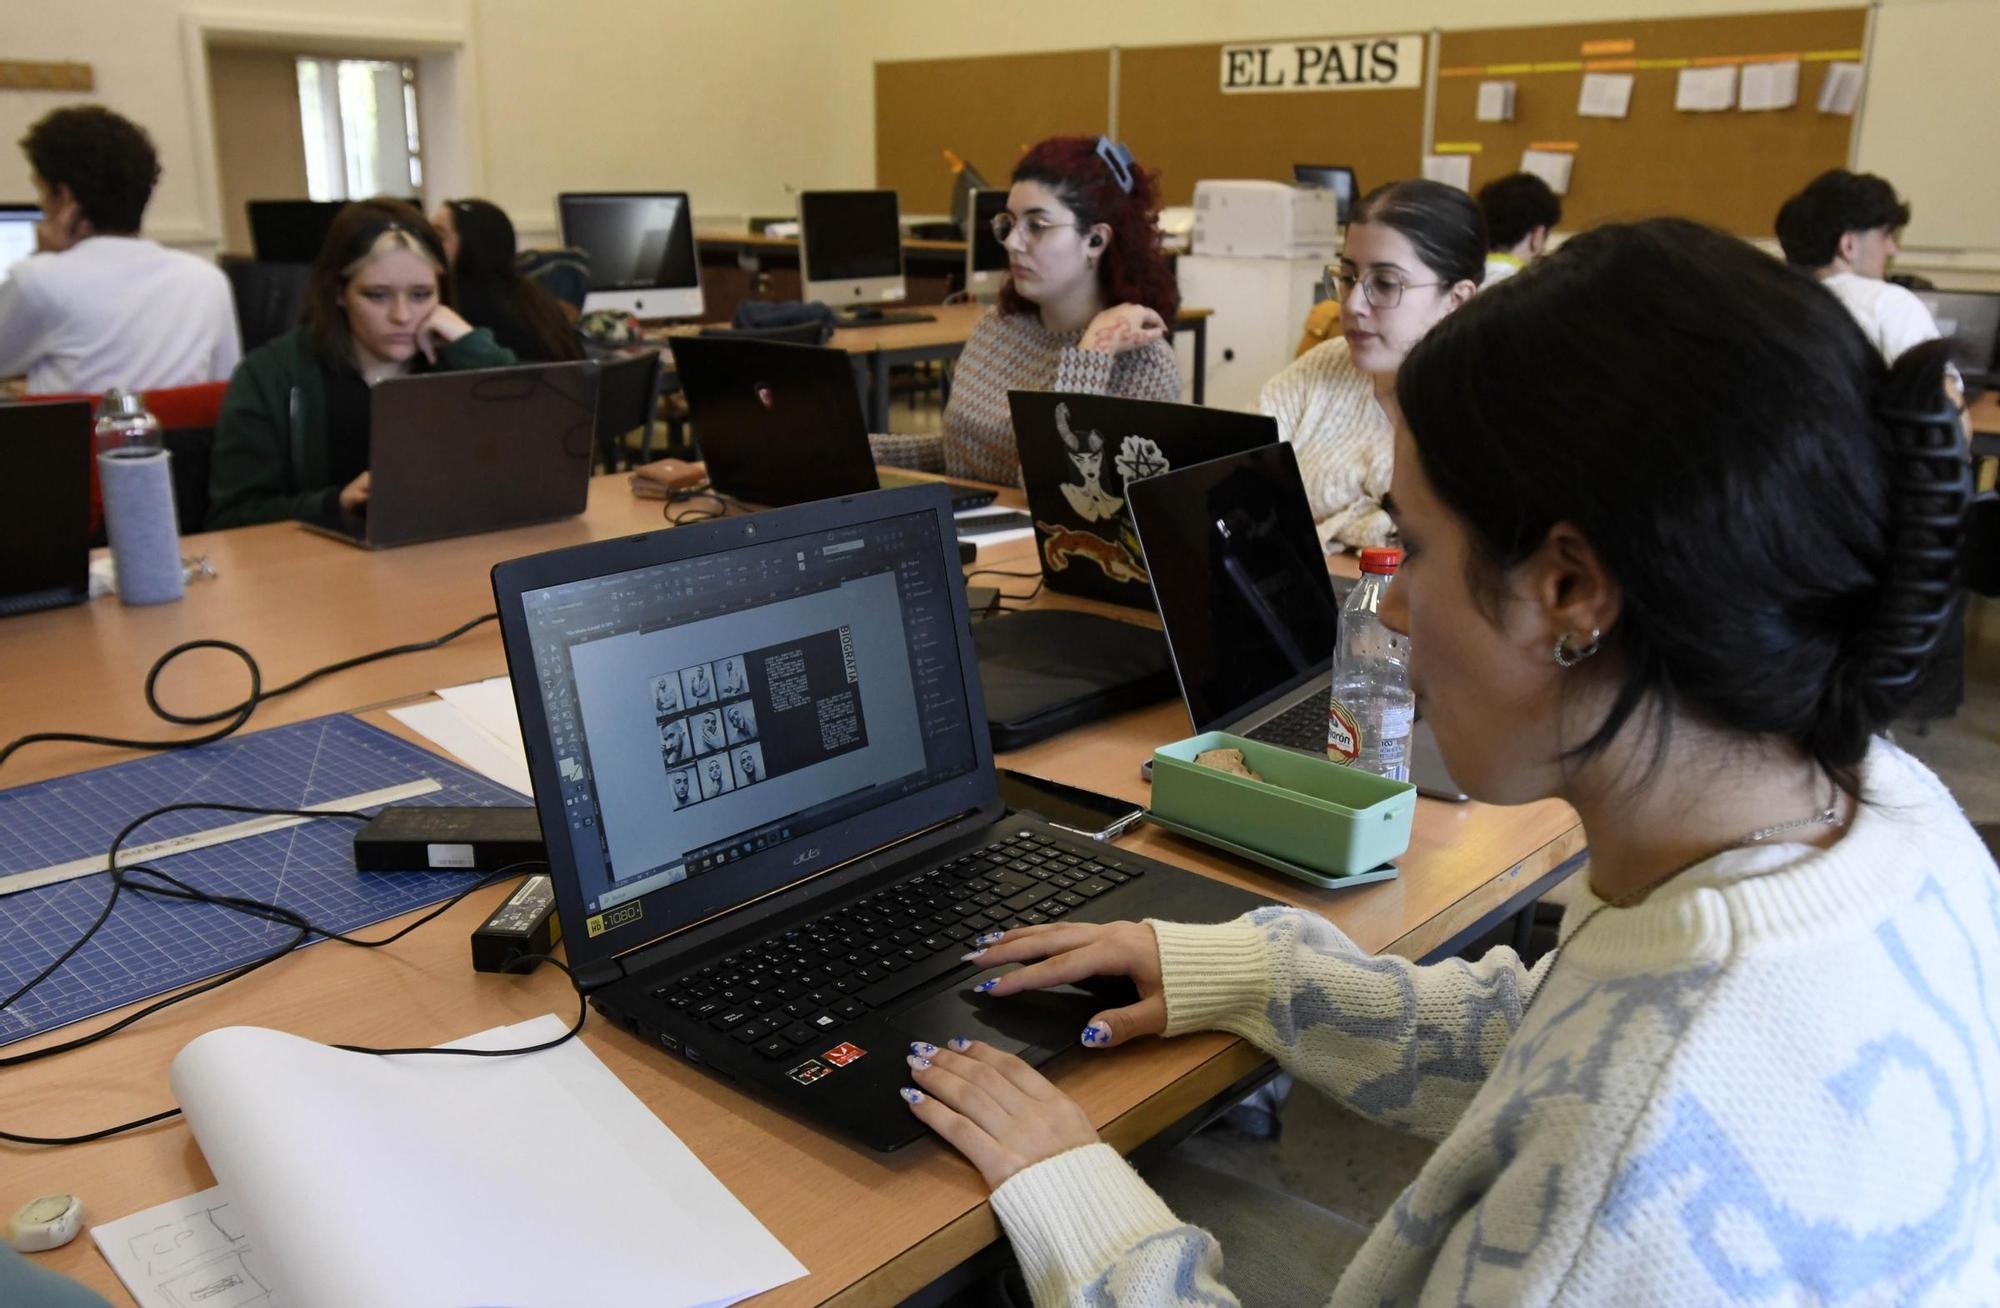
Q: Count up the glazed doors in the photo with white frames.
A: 1